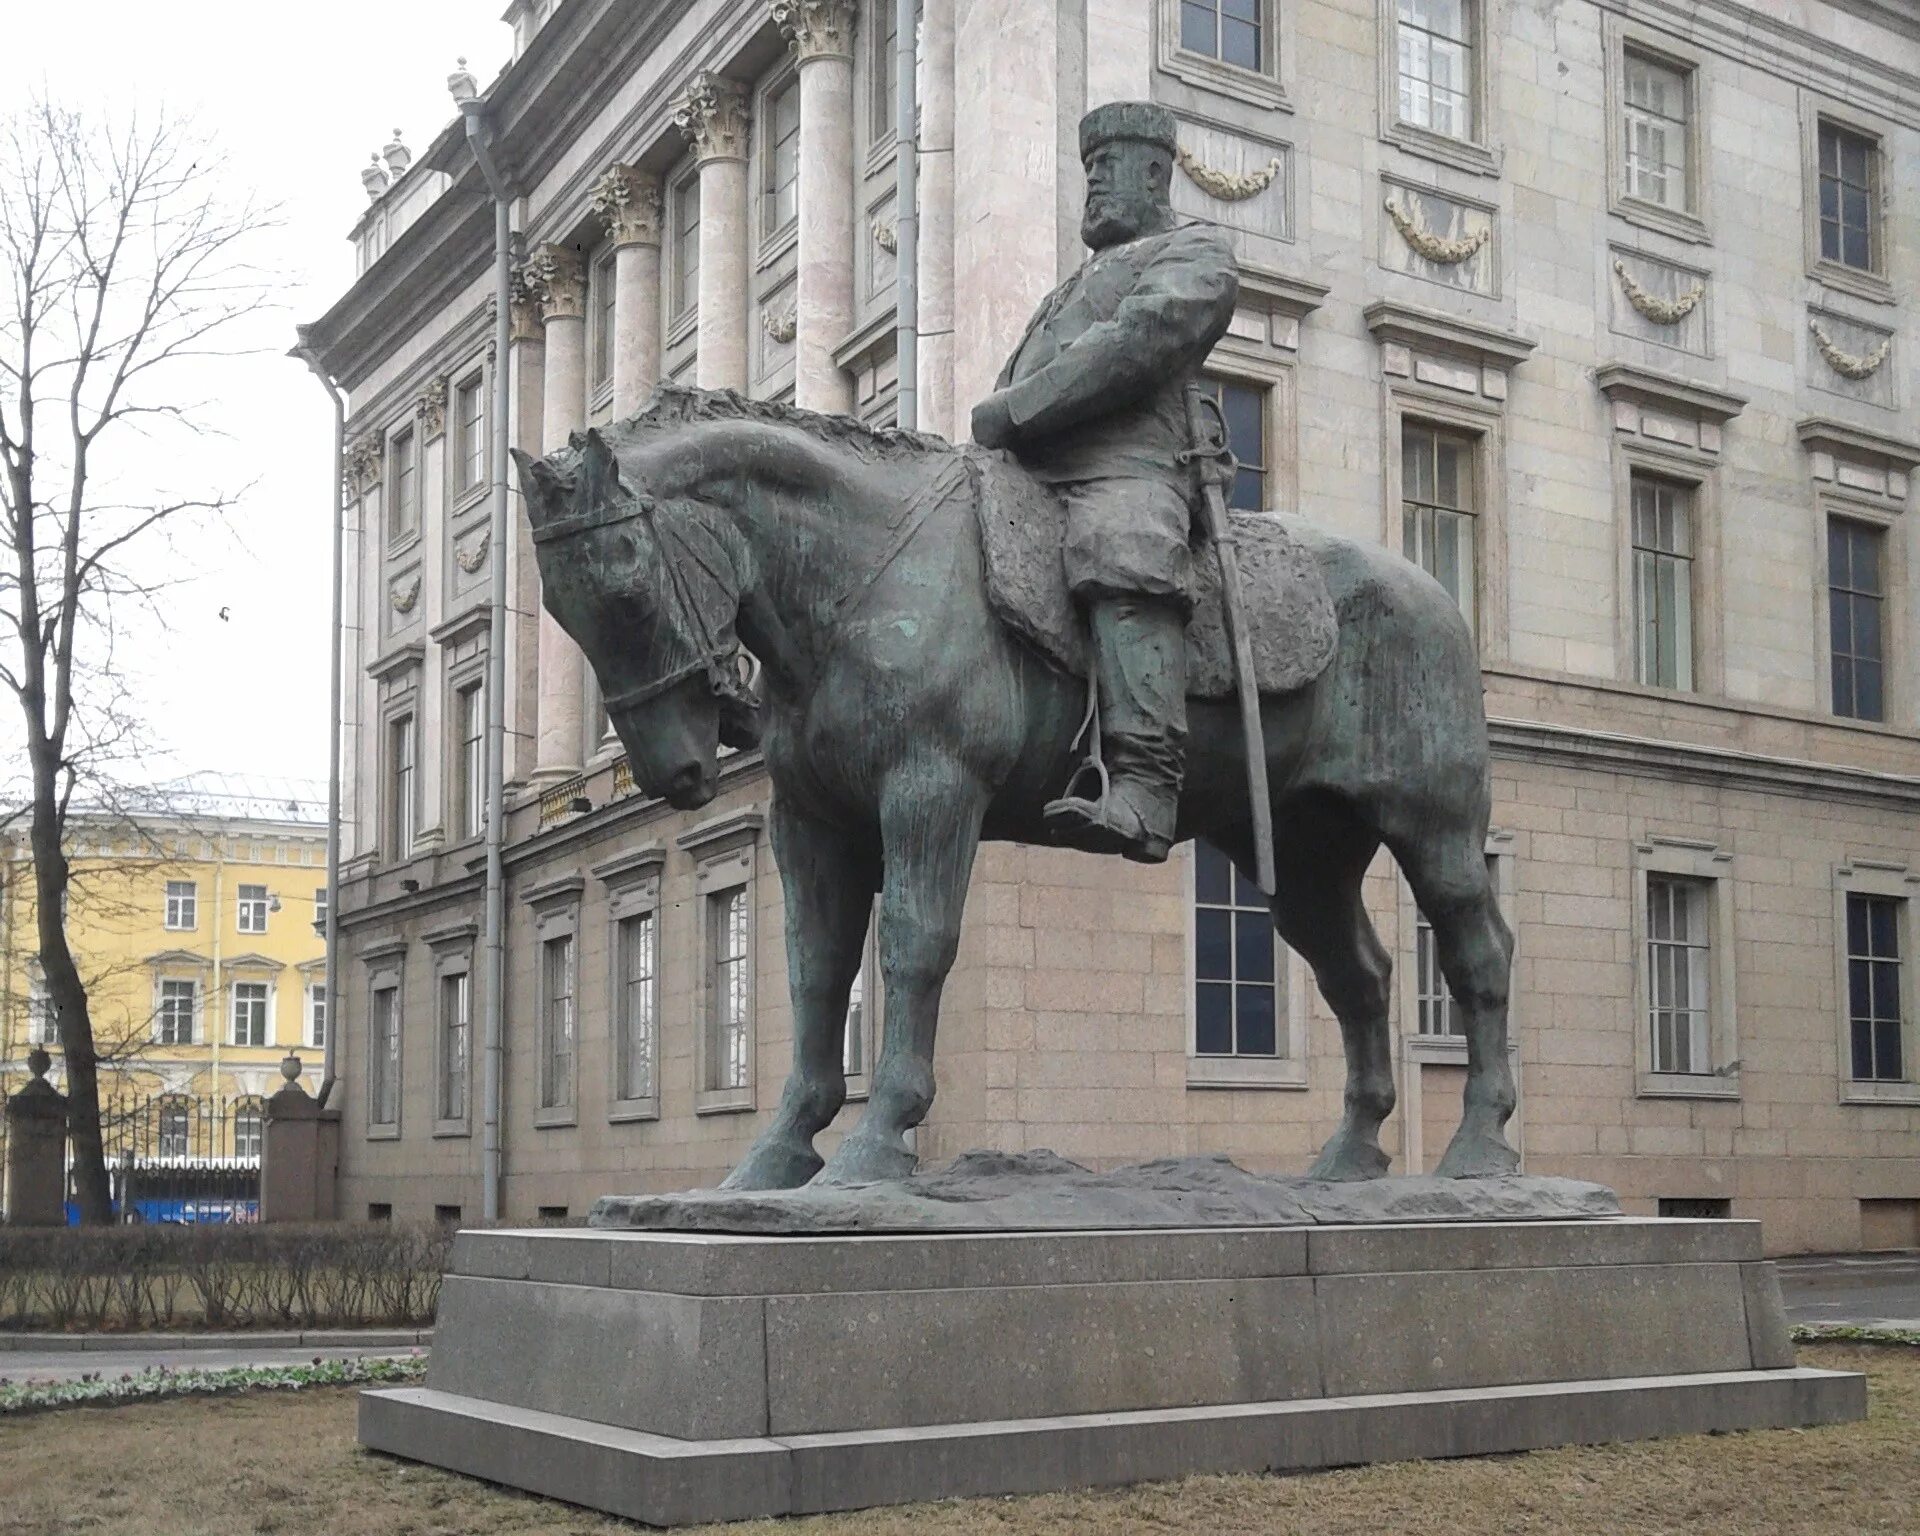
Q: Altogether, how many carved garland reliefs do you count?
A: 8